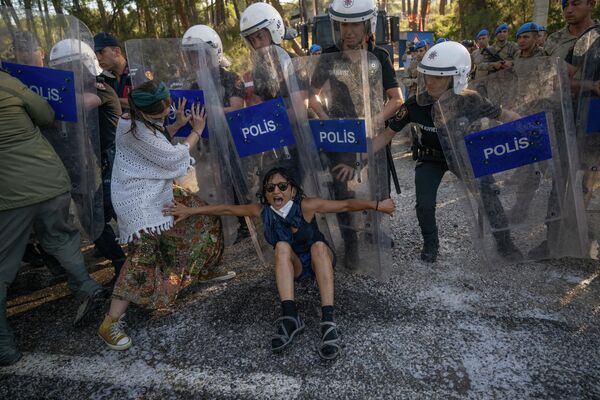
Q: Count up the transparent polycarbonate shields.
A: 6